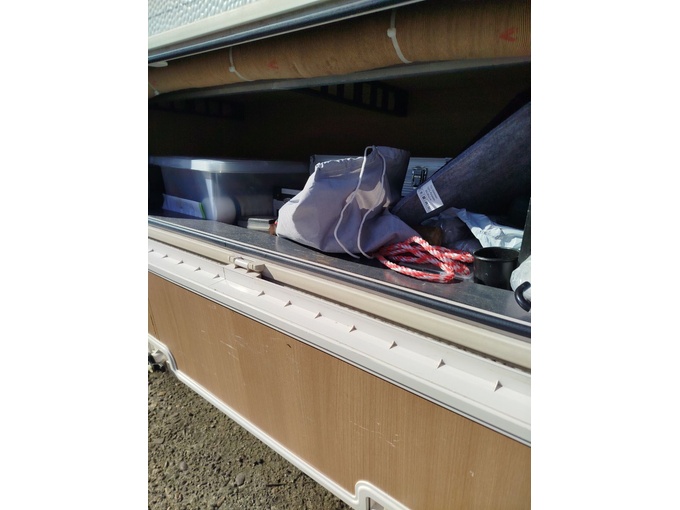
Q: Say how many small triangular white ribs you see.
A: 12